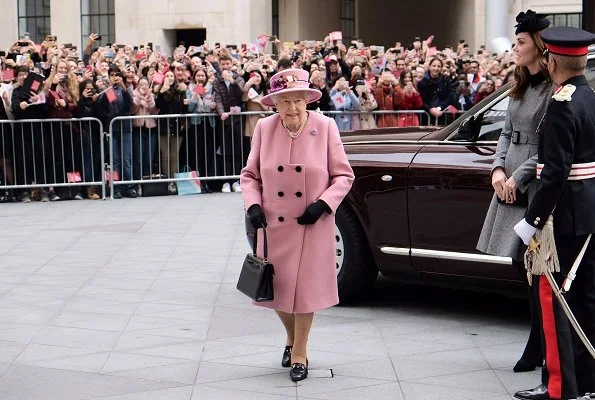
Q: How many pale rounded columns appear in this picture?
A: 1